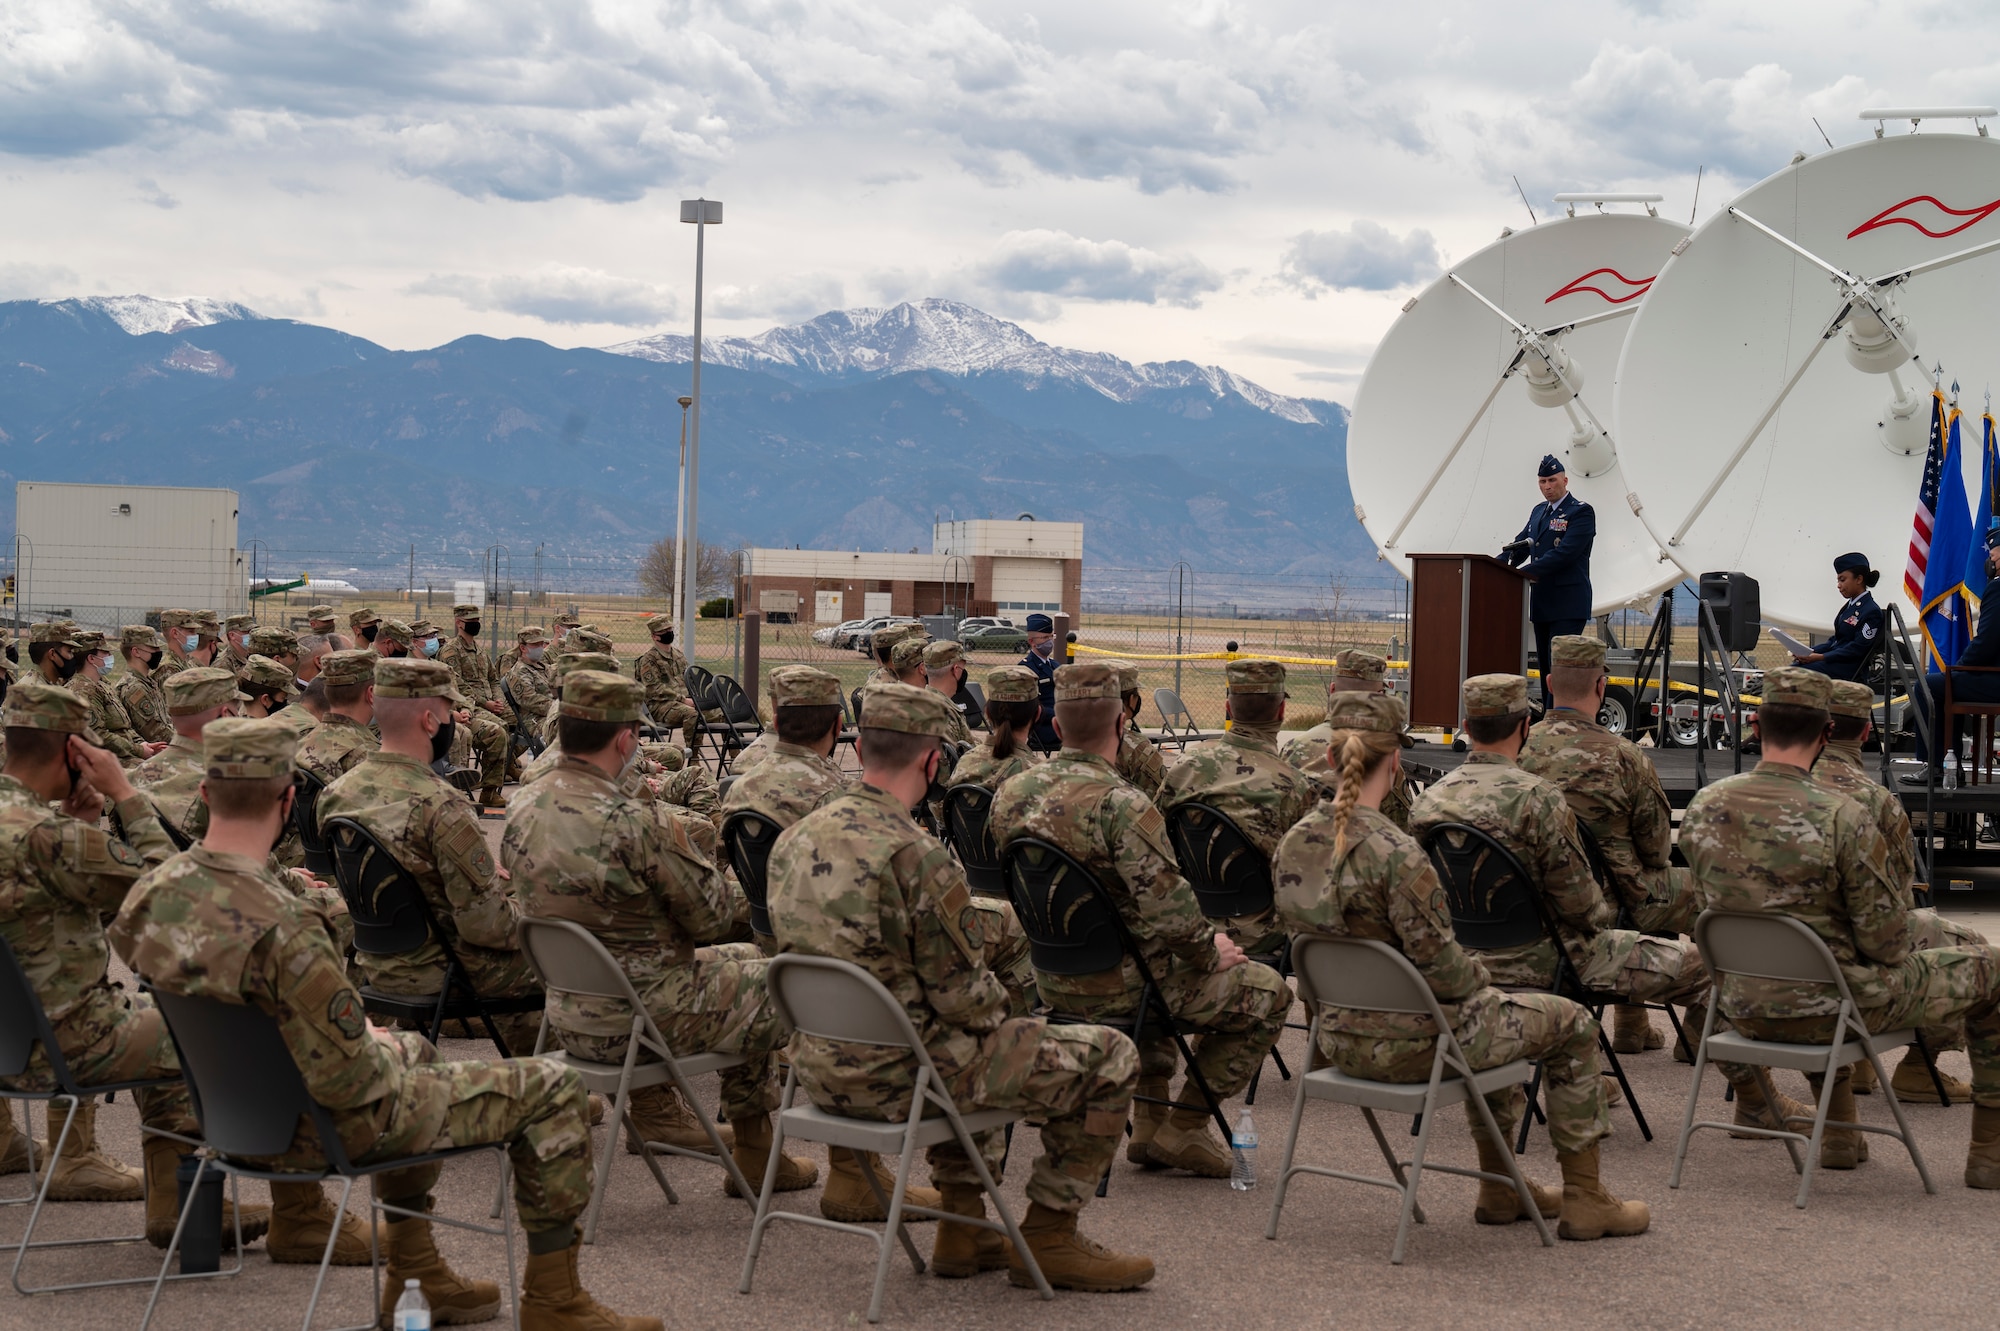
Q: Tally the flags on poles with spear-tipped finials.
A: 3